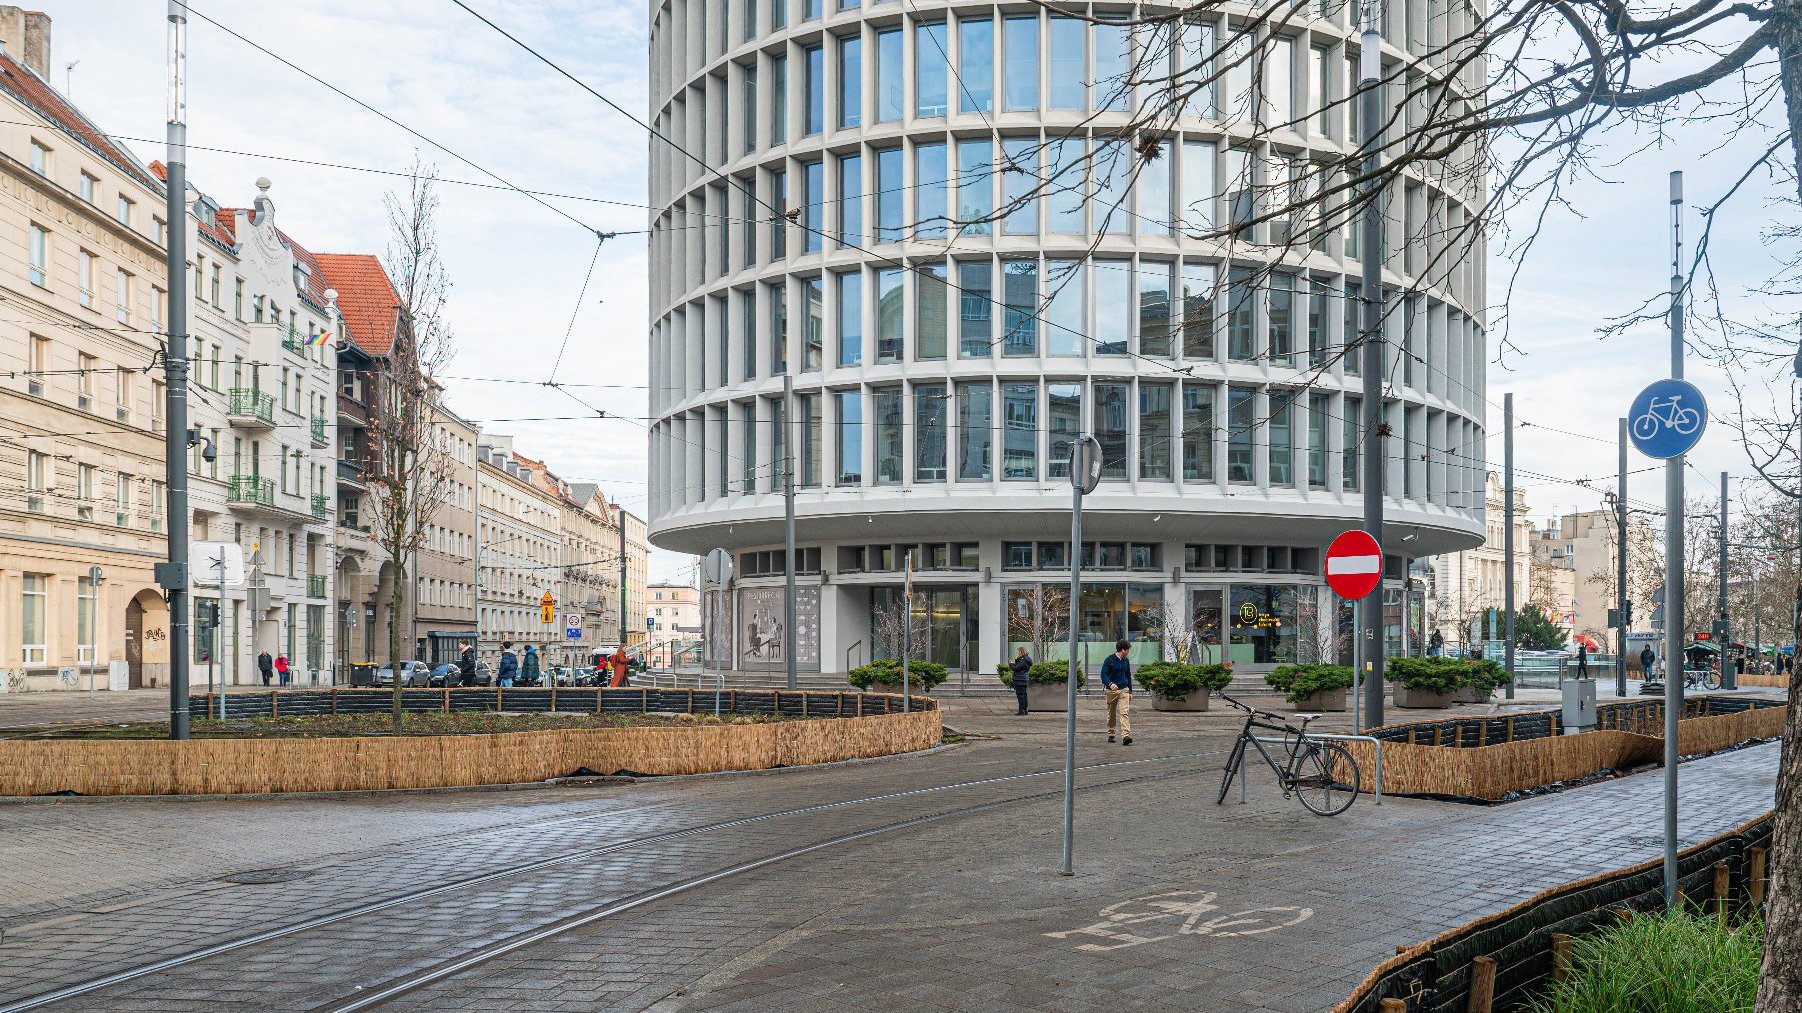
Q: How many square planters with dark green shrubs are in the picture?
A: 6